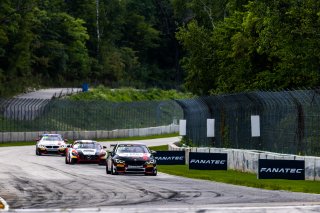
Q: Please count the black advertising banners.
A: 3